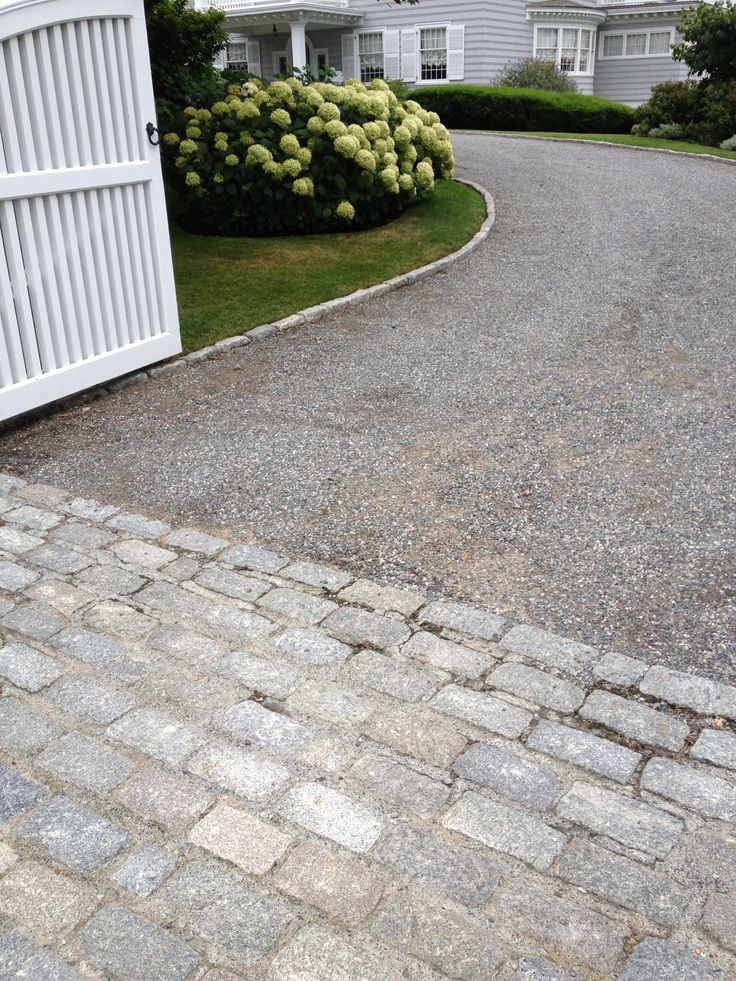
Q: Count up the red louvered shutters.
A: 0